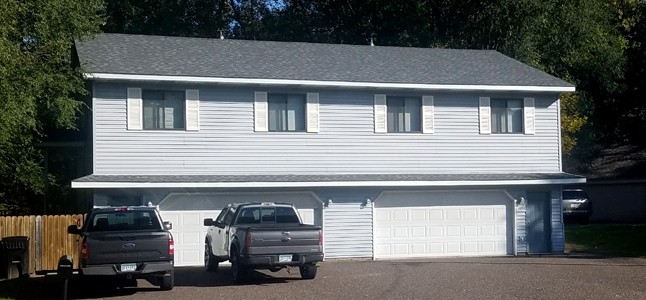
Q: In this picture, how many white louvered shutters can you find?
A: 8